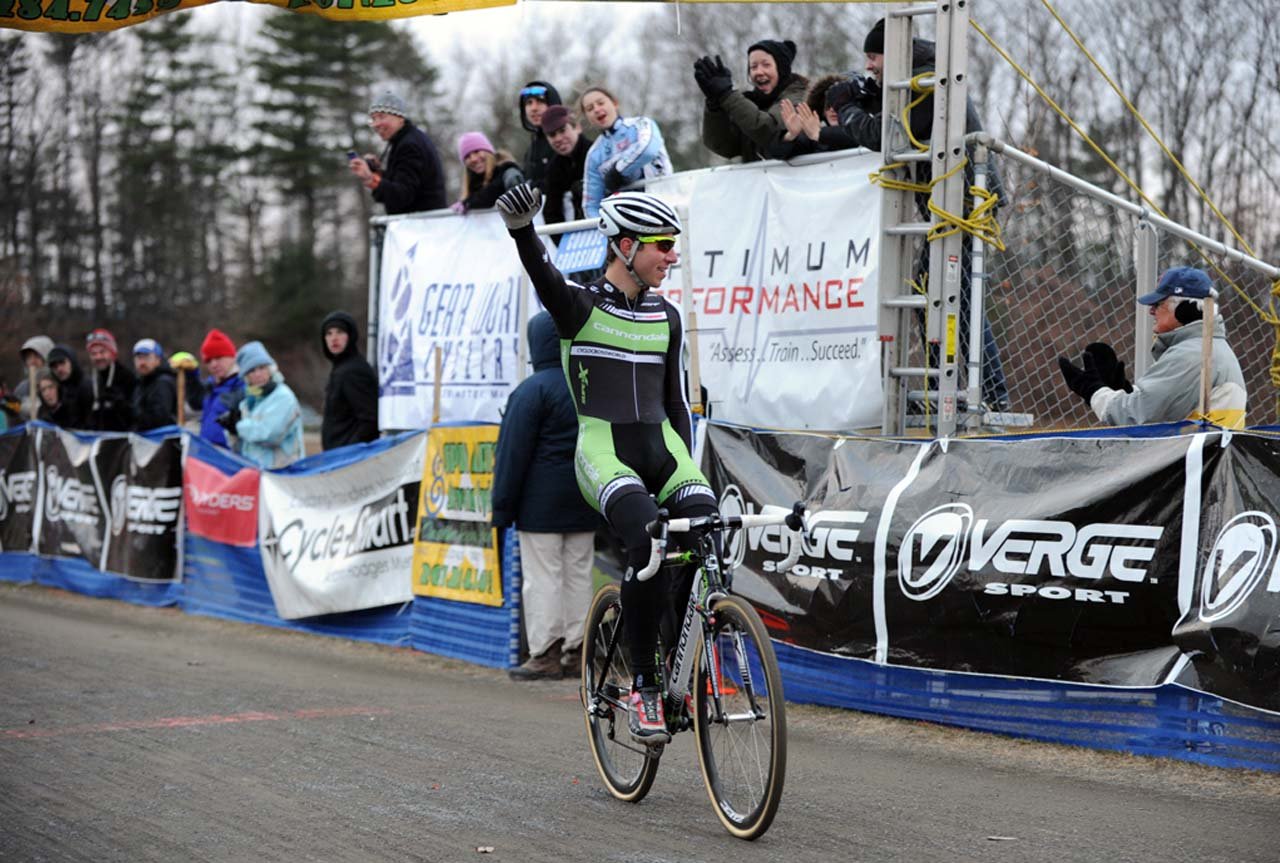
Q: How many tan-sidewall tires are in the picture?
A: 2